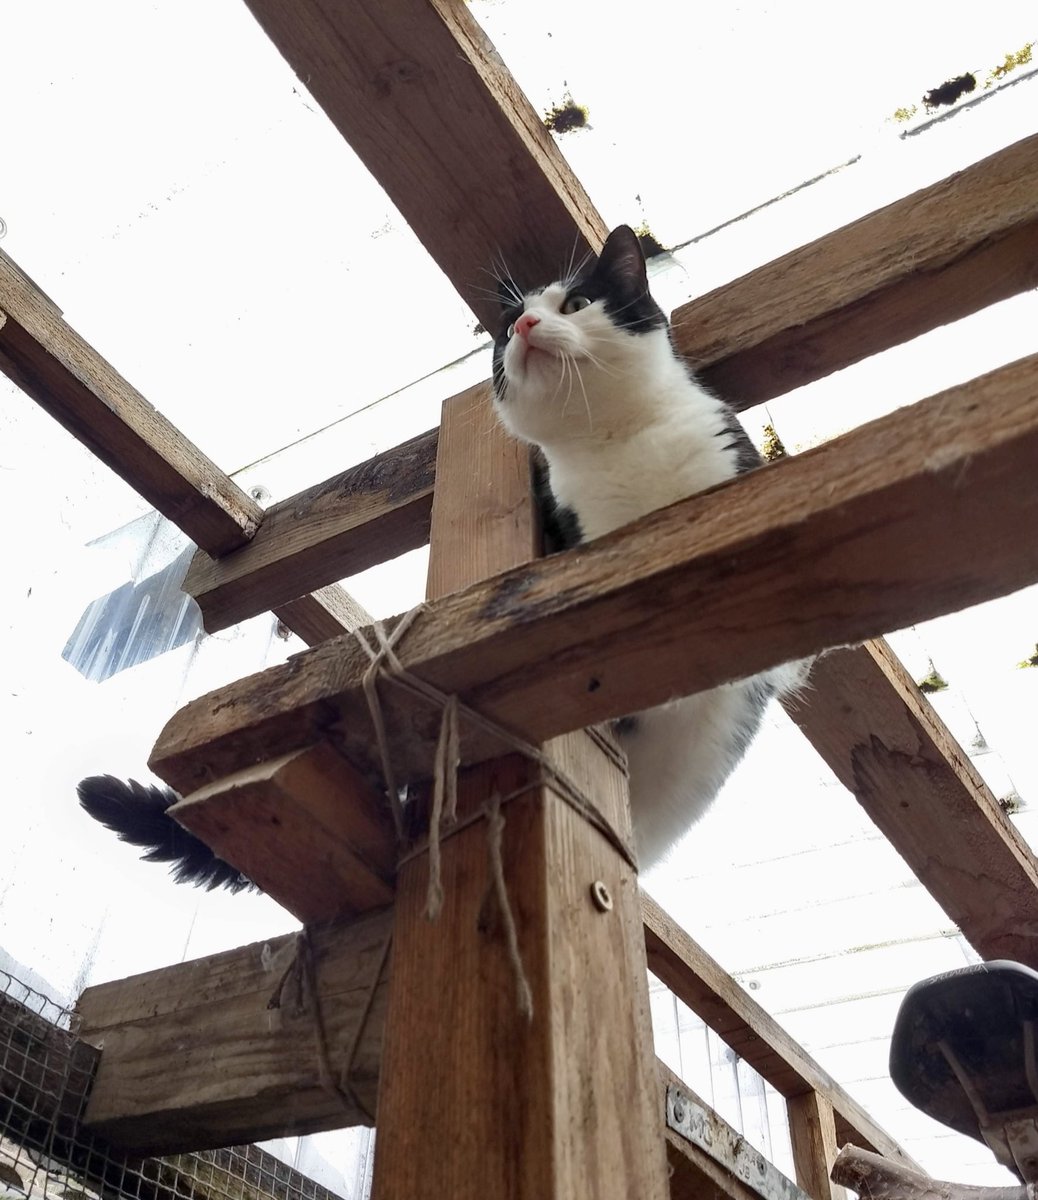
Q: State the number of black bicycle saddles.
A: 1